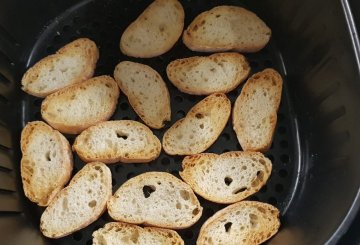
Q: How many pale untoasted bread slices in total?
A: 0